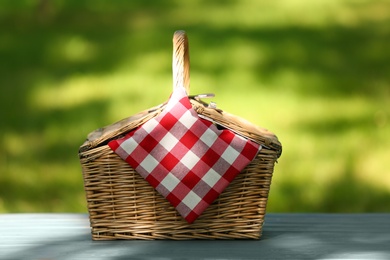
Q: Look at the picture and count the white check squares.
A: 11